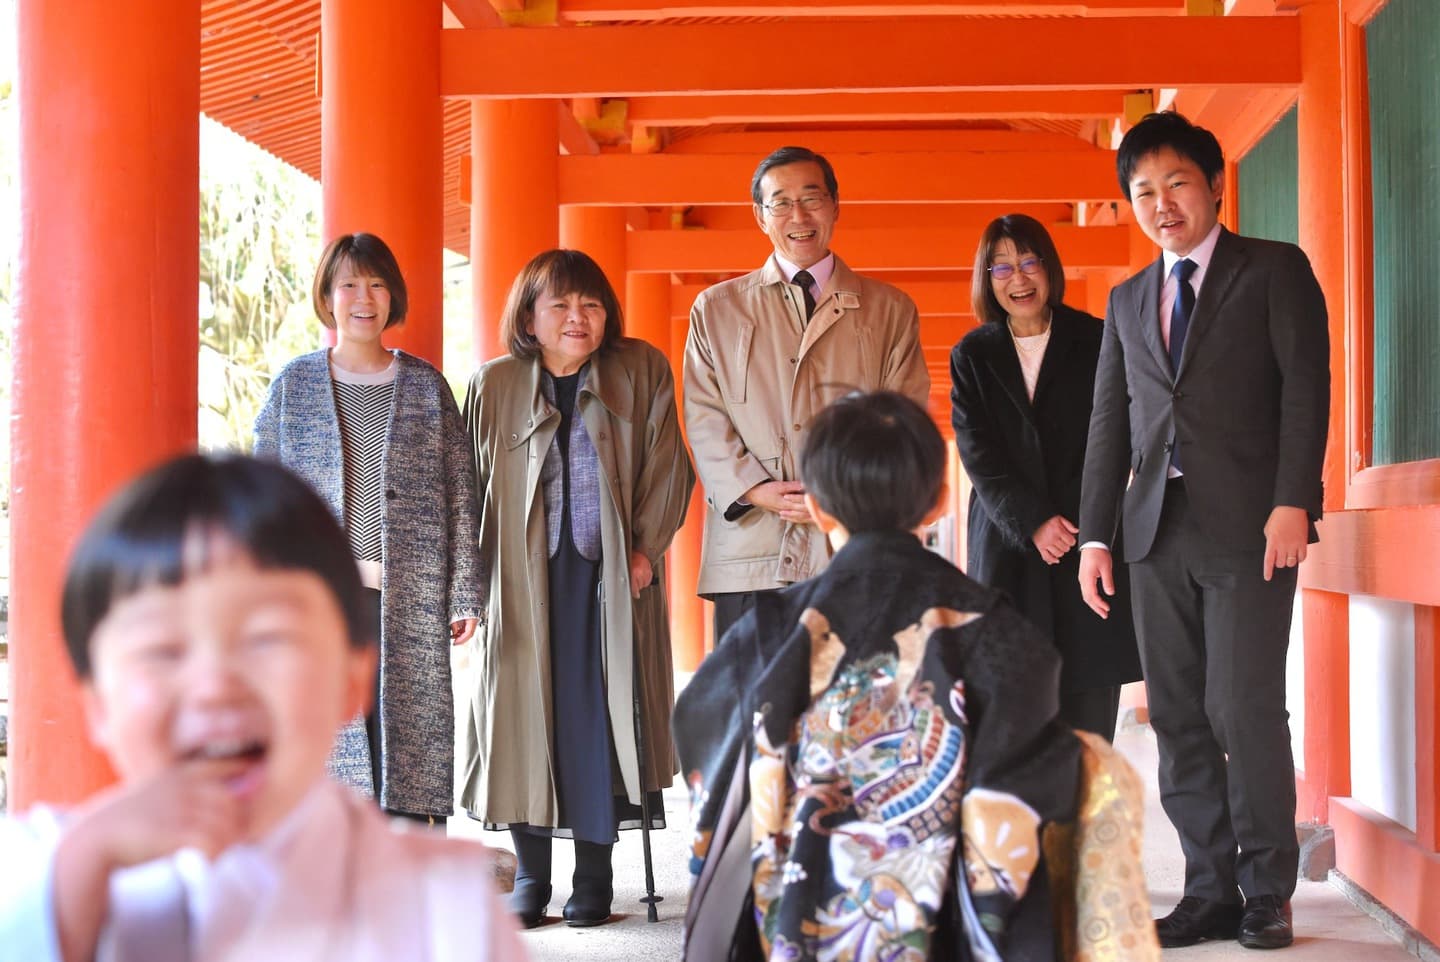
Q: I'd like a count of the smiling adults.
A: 5